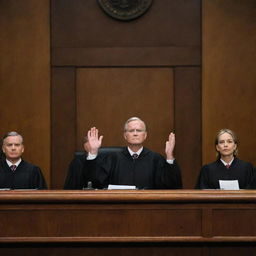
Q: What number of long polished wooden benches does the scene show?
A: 1